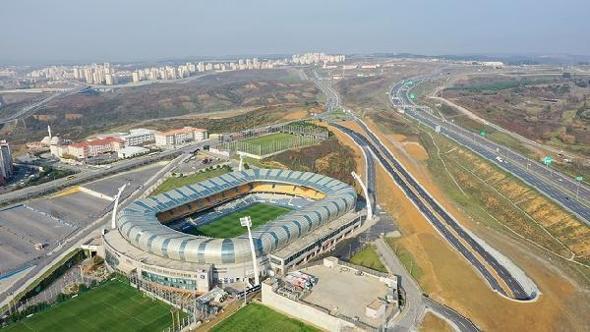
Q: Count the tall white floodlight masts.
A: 4